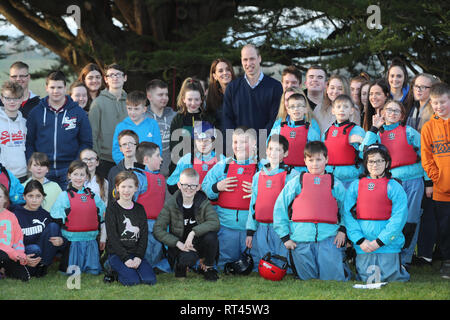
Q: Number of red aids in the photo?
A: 11